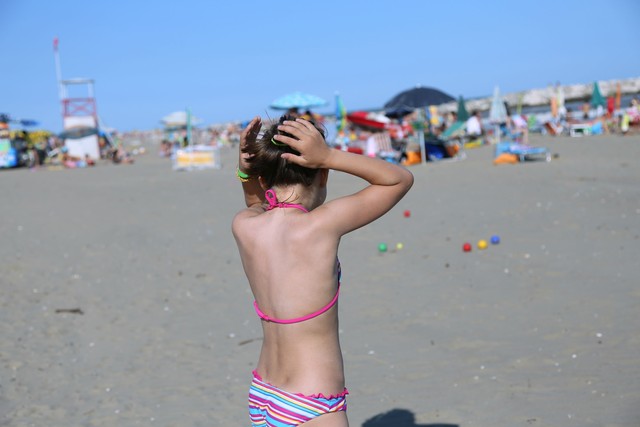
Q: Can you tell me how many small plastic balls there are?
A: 6